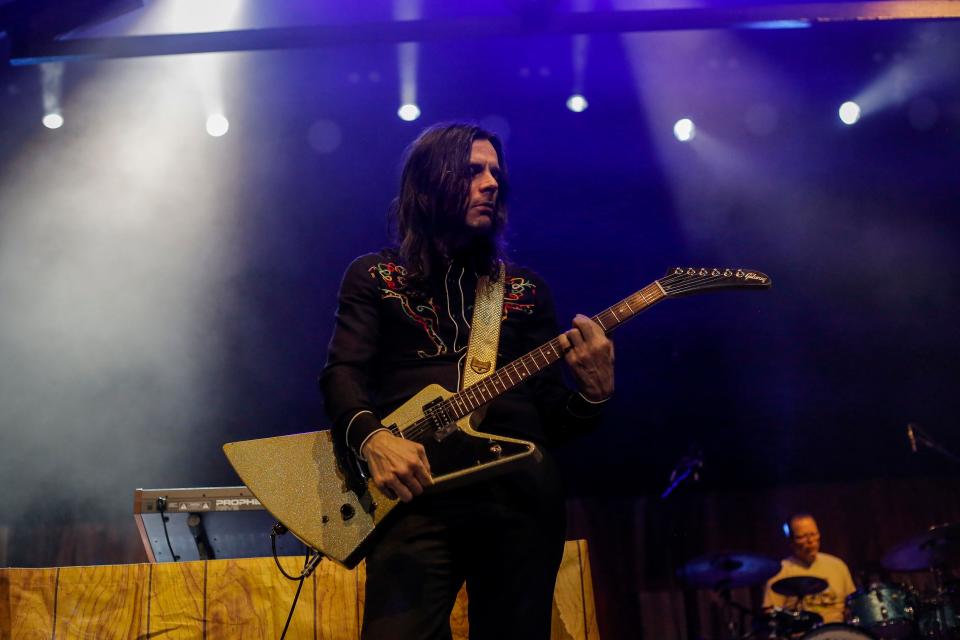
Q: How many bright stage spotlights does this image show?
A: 6